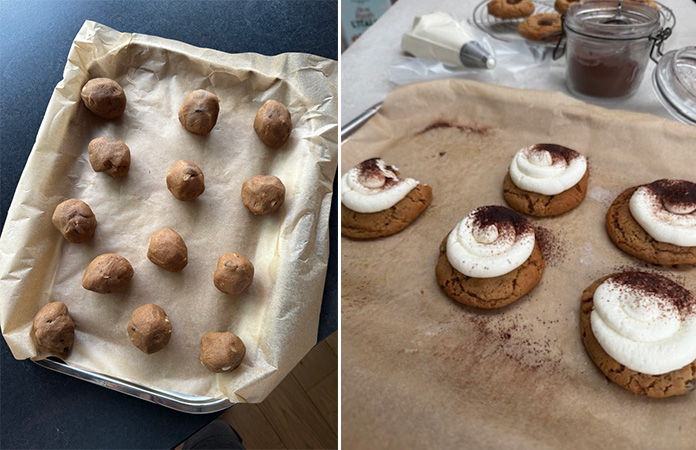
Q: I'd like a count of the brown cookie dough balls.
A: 13